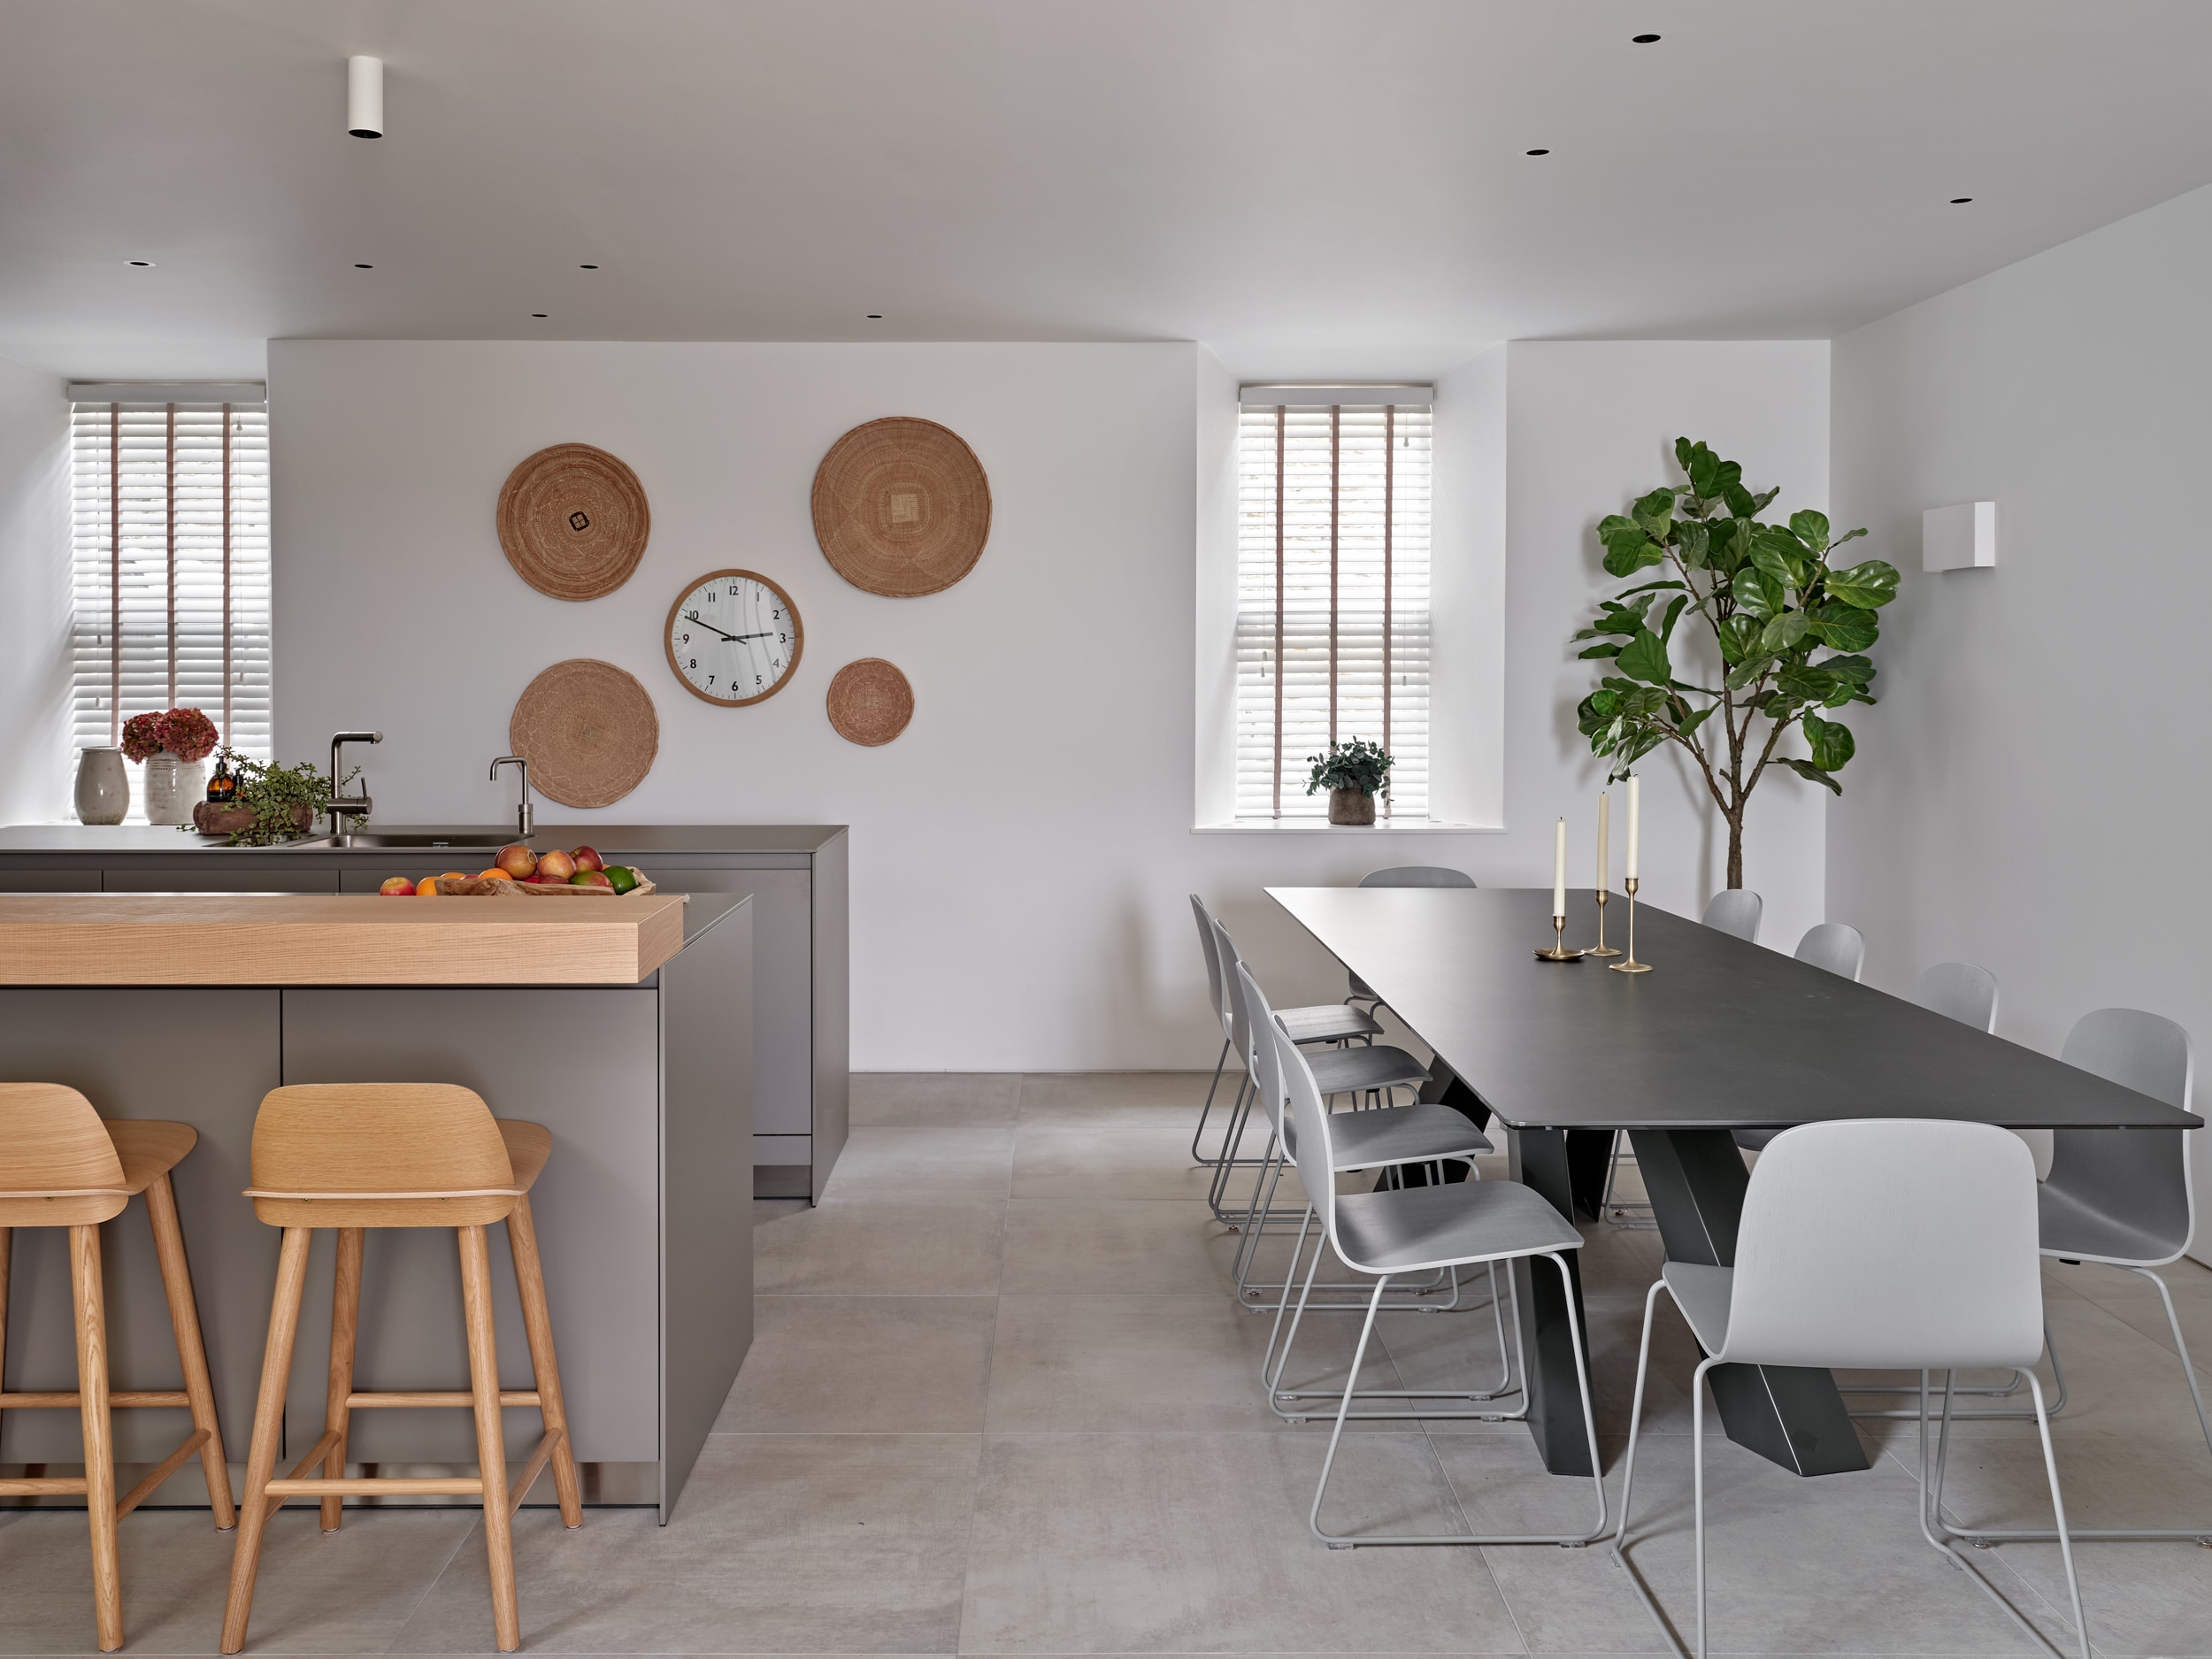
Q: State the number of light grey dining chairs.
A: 10